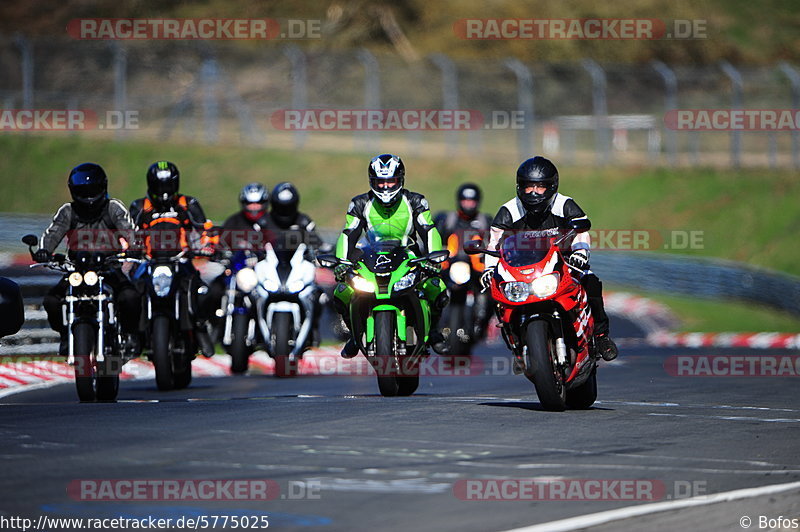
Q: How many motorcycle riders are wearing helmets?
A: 7